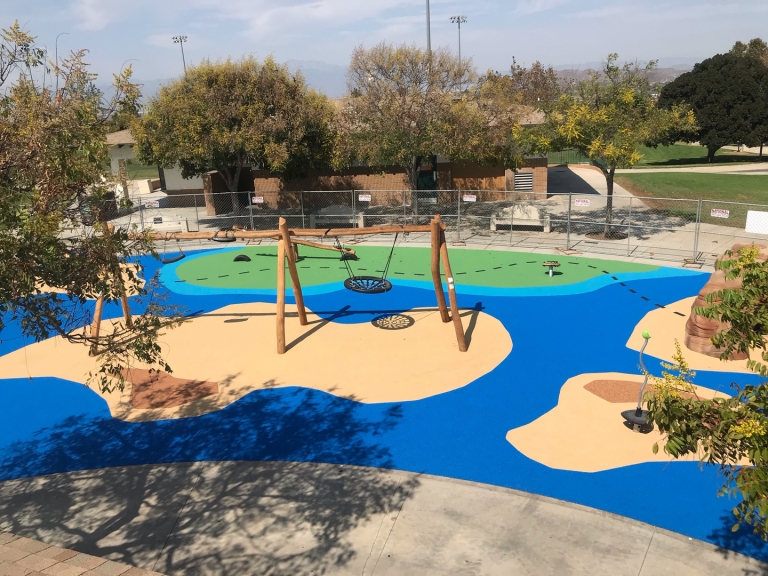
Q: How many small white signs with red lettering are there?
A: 6